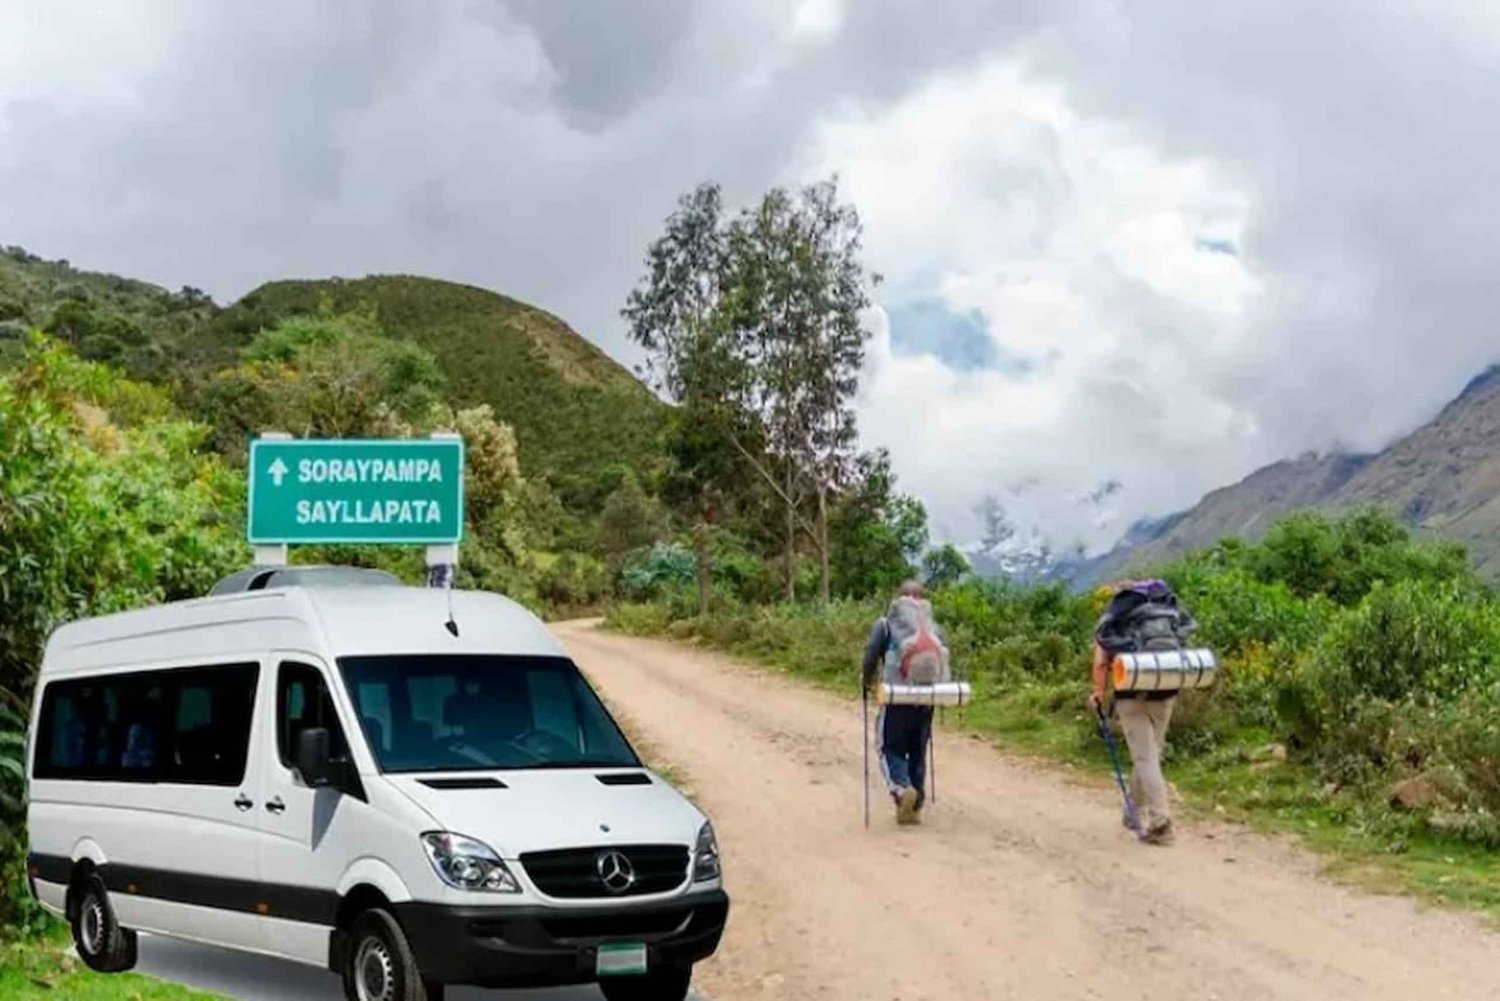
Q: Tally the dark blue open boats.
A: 0